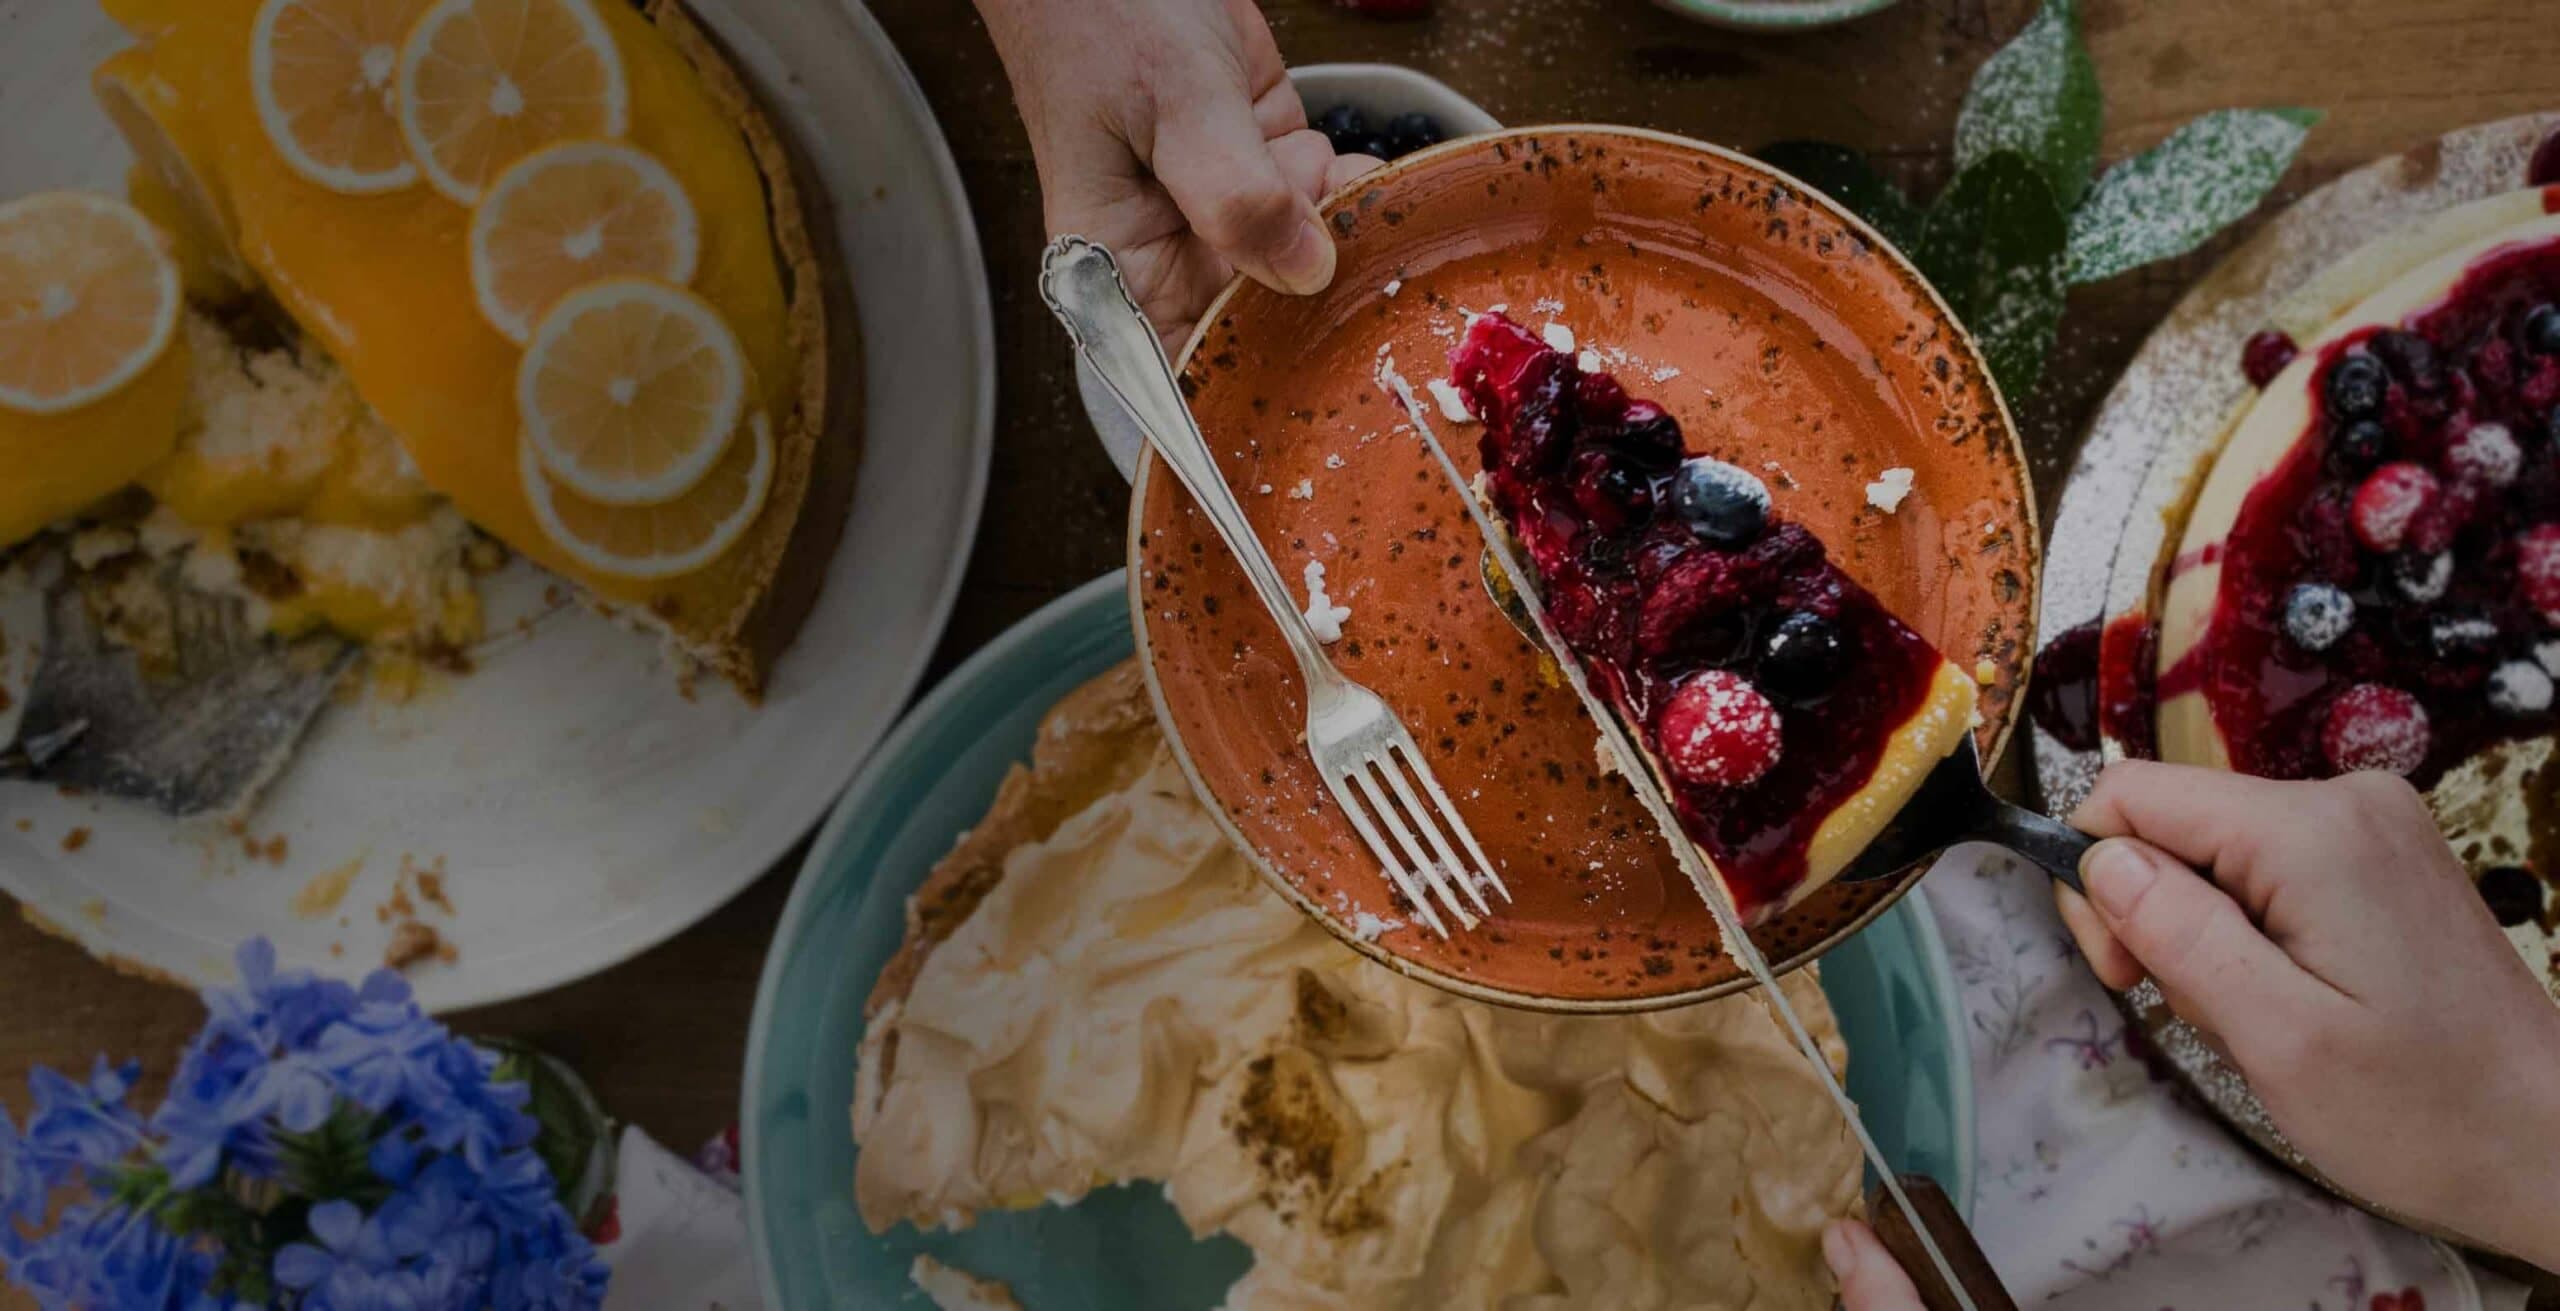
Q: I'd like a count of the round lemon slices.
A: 6